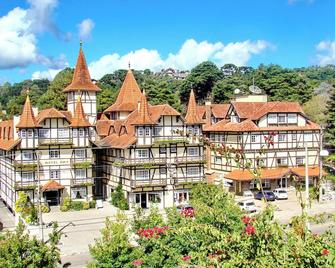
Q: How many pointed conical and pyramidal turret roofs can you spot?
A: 6